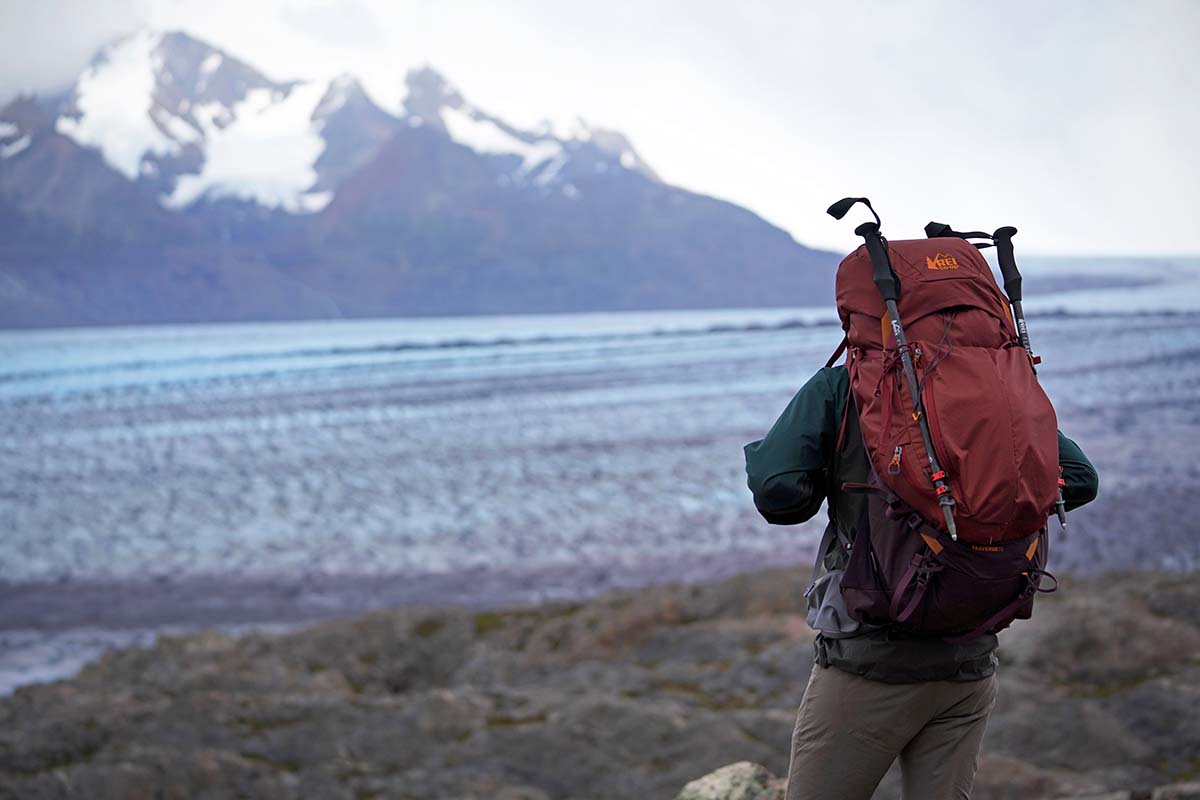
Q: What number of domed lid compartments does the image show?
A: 1